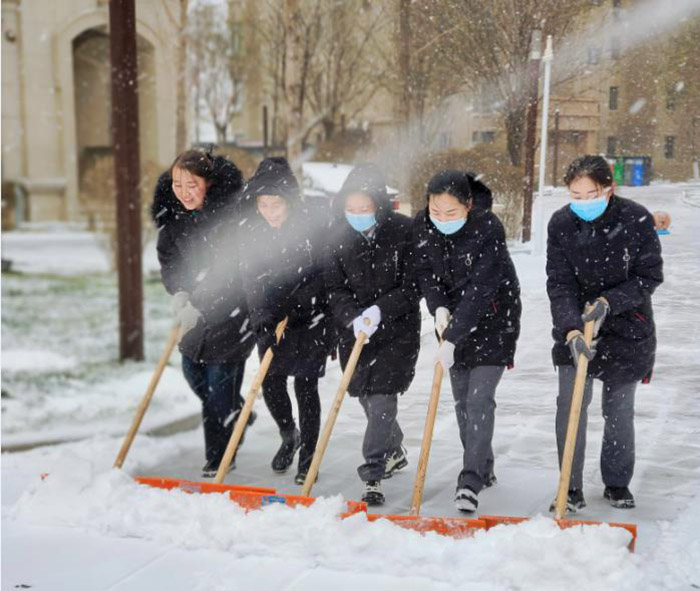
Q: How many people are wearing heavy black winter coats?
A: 5